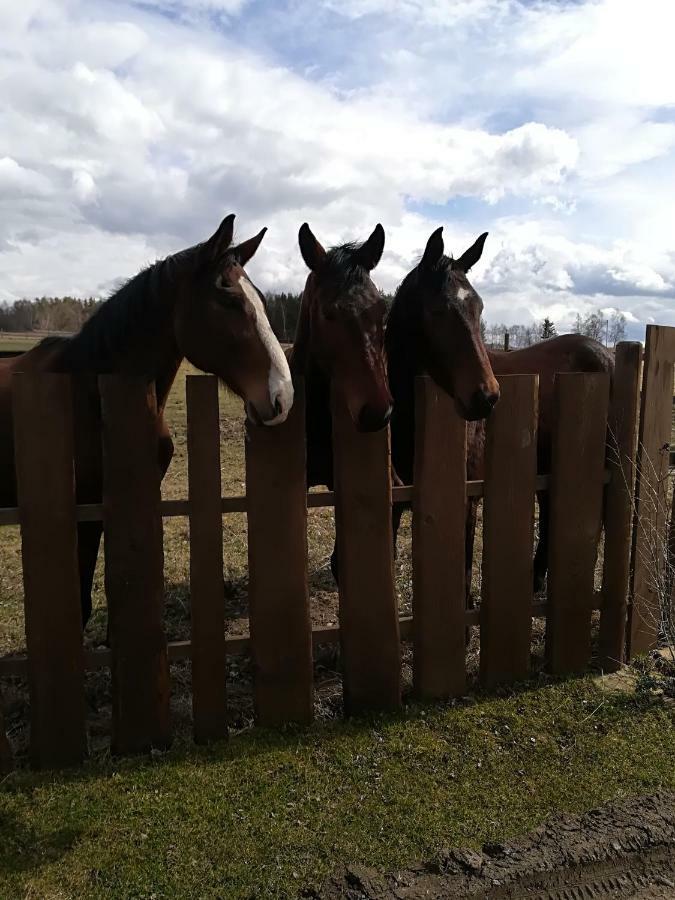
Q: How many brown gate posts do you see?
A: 10